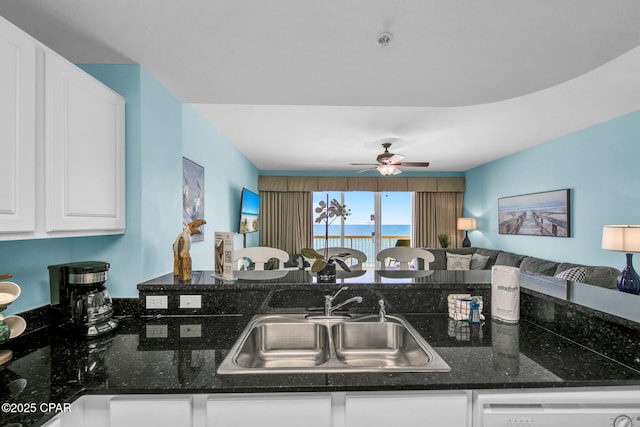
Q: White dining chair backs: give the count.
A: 3